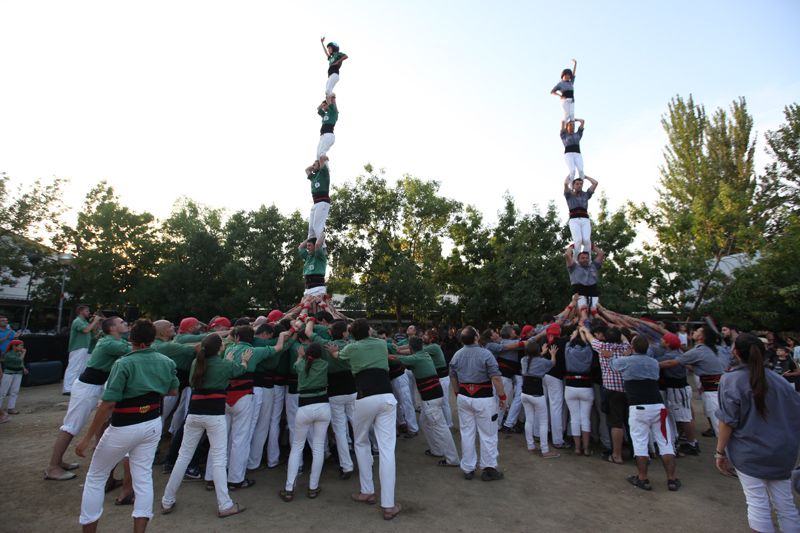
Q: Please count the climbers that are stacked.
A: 8